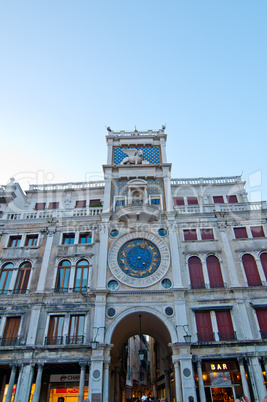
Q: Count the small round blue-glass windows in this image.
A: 4